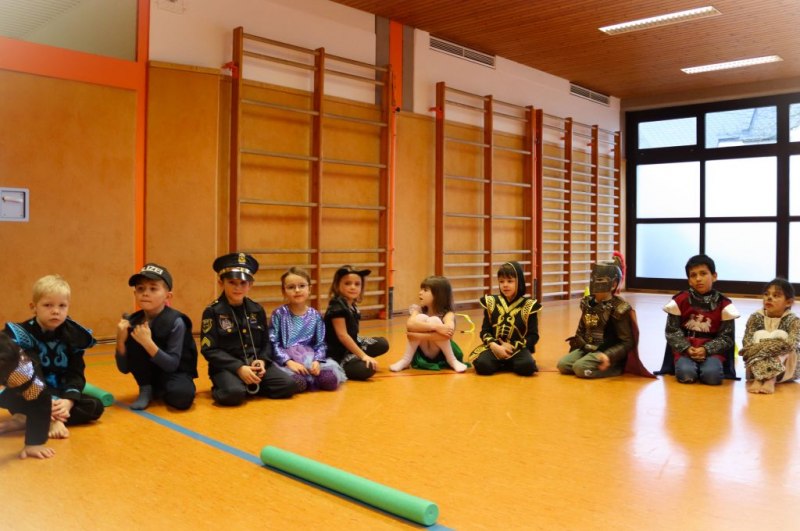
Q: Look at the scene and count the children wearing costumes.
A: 11